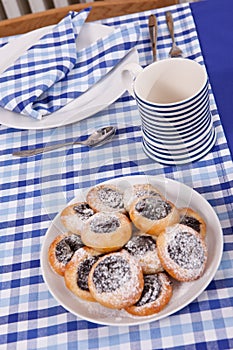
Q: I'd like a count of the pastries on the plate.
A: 12